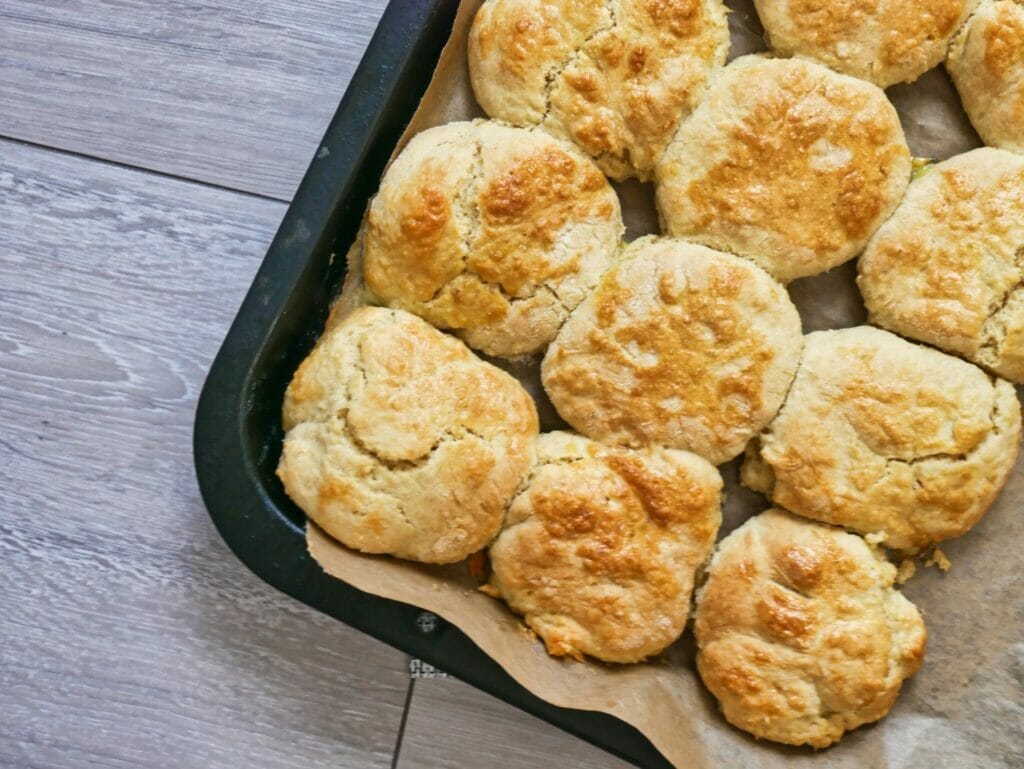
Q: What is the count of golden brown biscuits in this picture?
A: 11